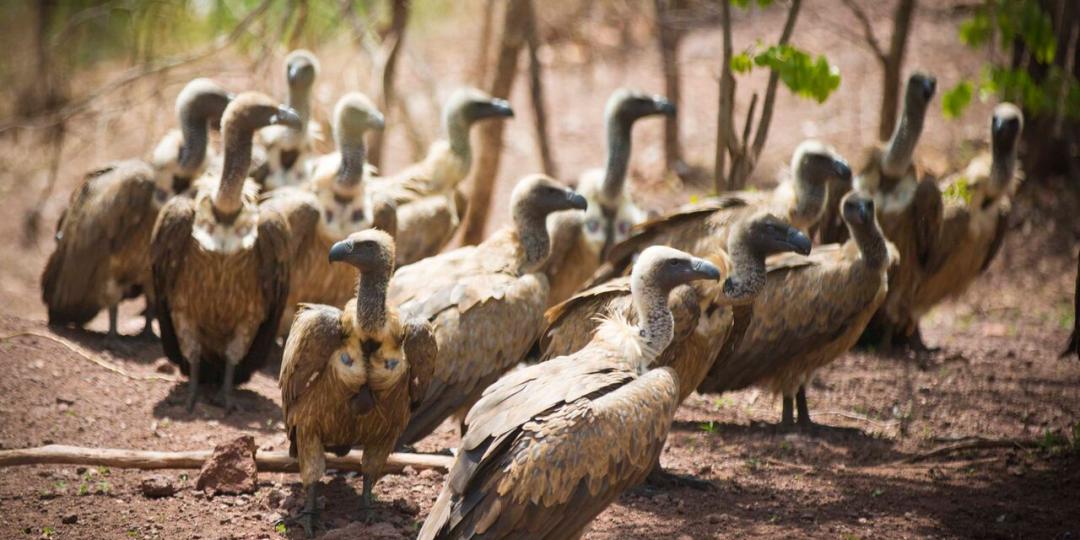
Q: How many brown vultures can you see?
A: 14